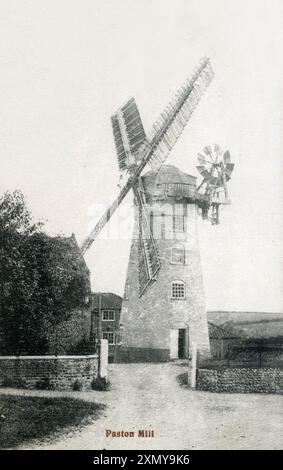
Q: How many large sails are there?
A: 4